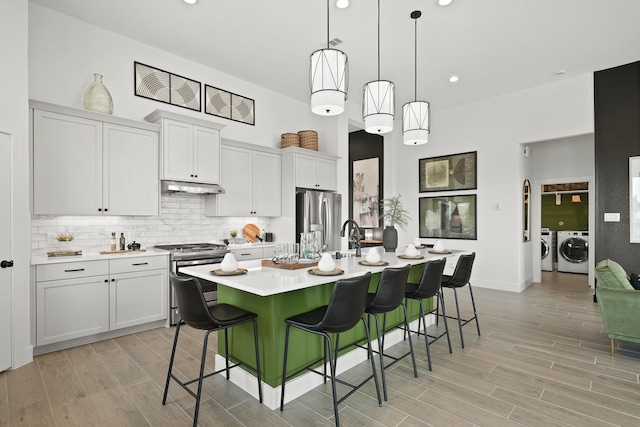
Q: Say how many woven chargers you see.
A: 6